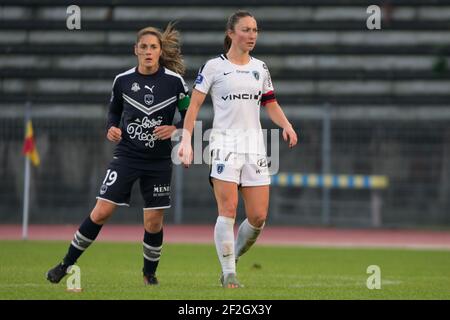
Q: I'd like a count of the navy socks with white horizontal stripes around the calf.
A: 2